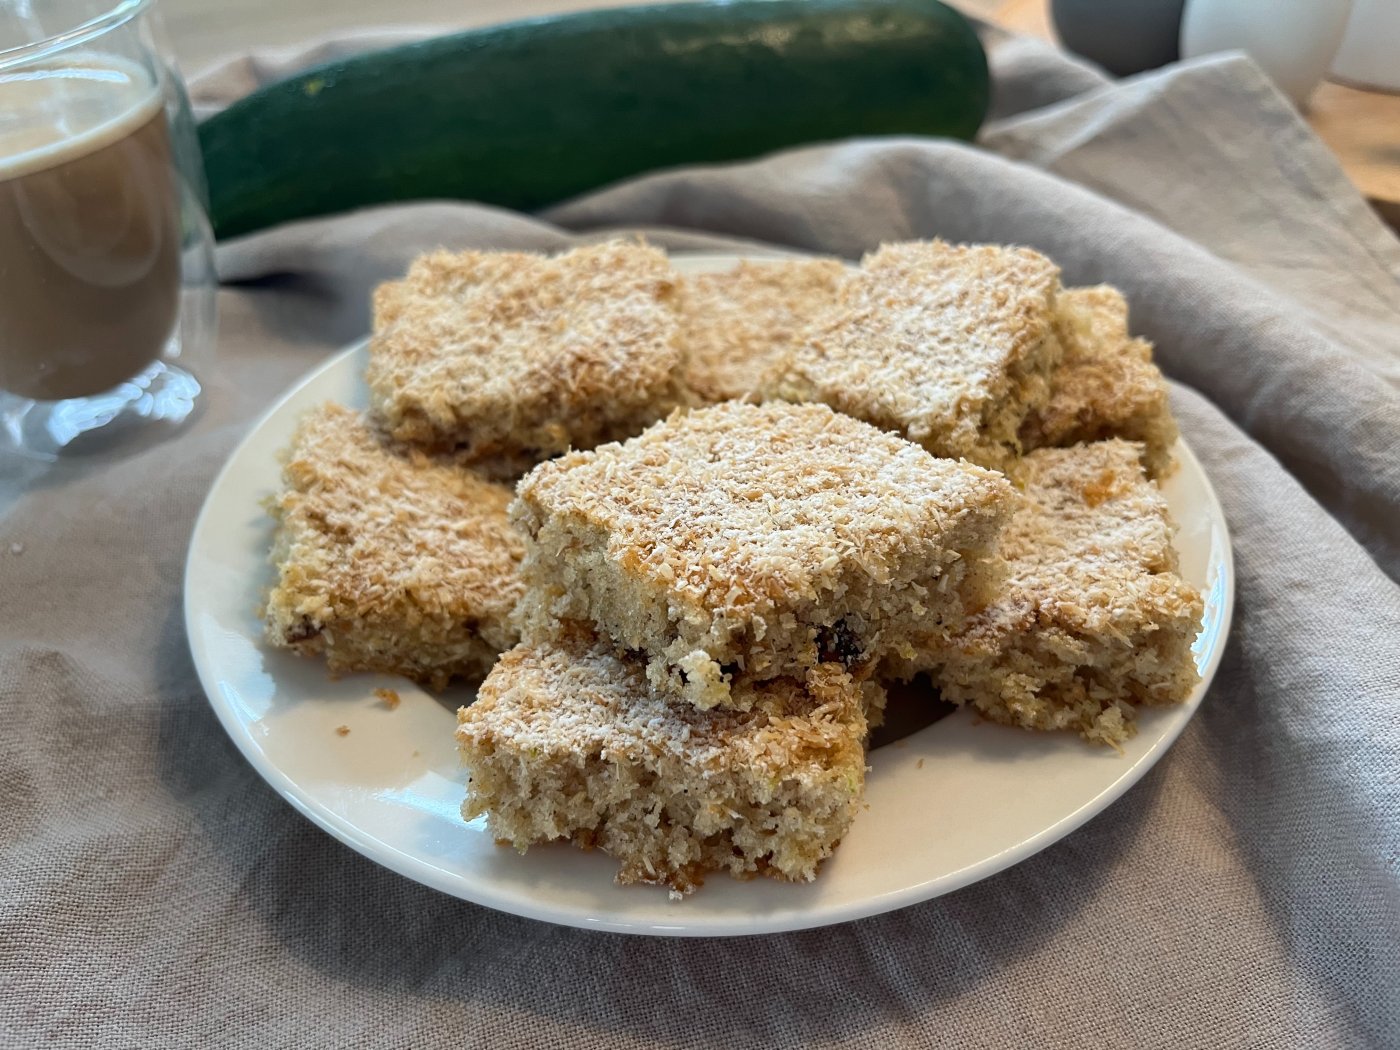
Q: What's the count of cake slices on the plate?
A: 8